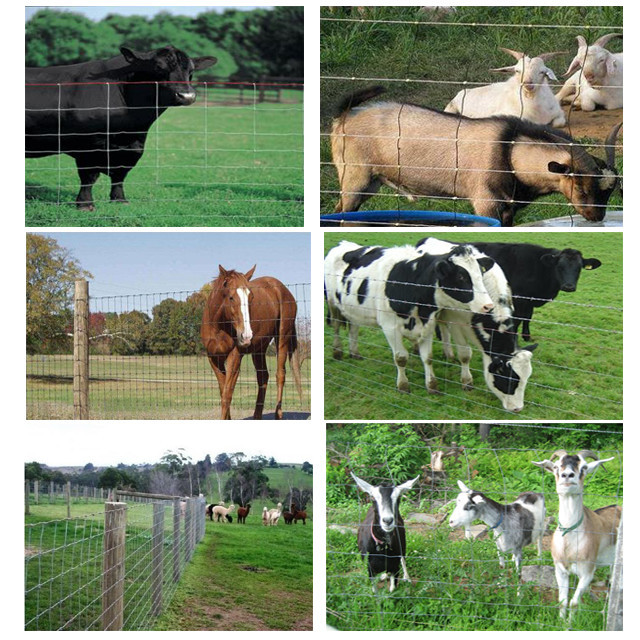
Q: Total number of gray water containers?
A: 1